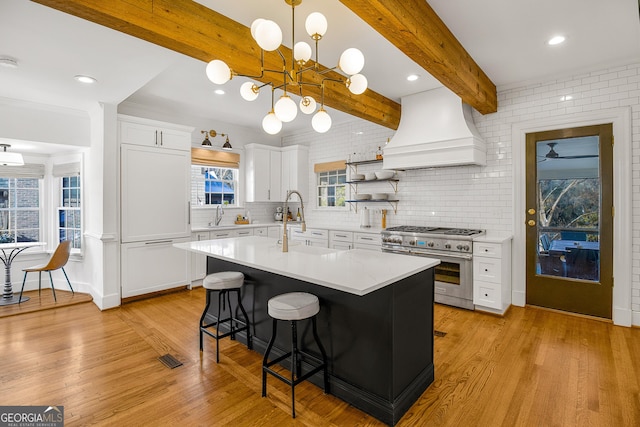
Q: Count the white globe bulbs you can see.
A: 12